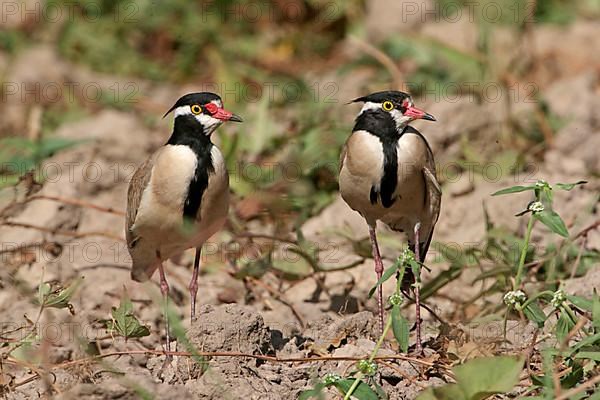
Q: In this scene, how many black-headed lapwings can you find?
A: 2